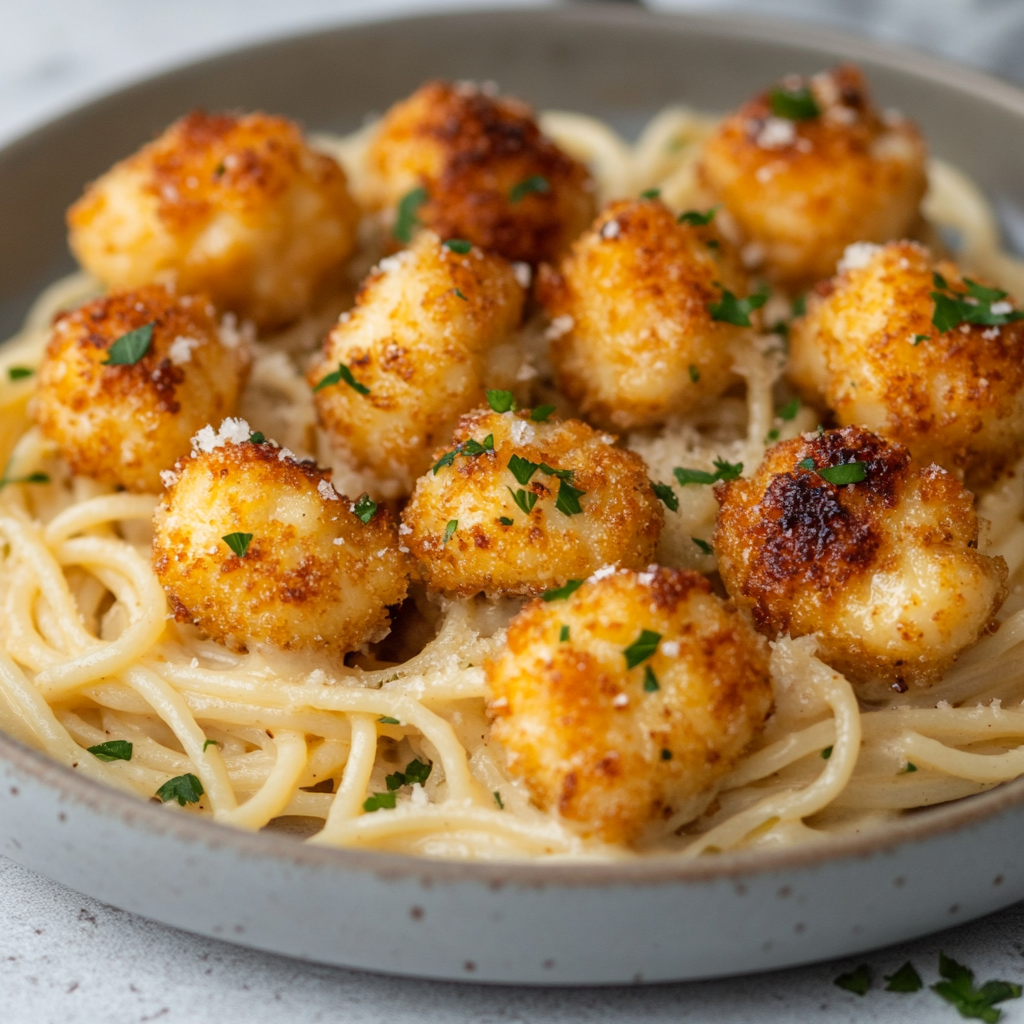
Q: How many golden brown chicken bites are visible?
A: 11